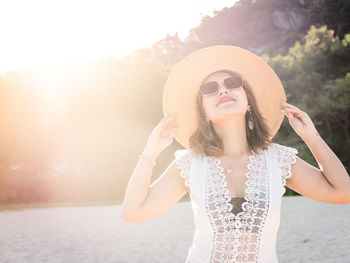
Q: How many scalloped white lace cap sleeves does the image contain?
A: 2